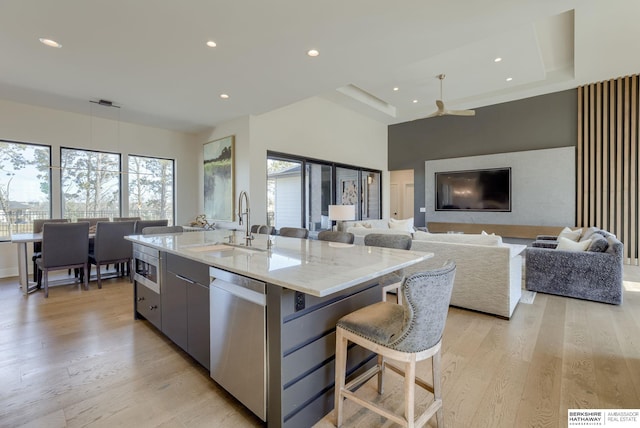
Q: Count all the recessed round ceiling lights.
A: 8